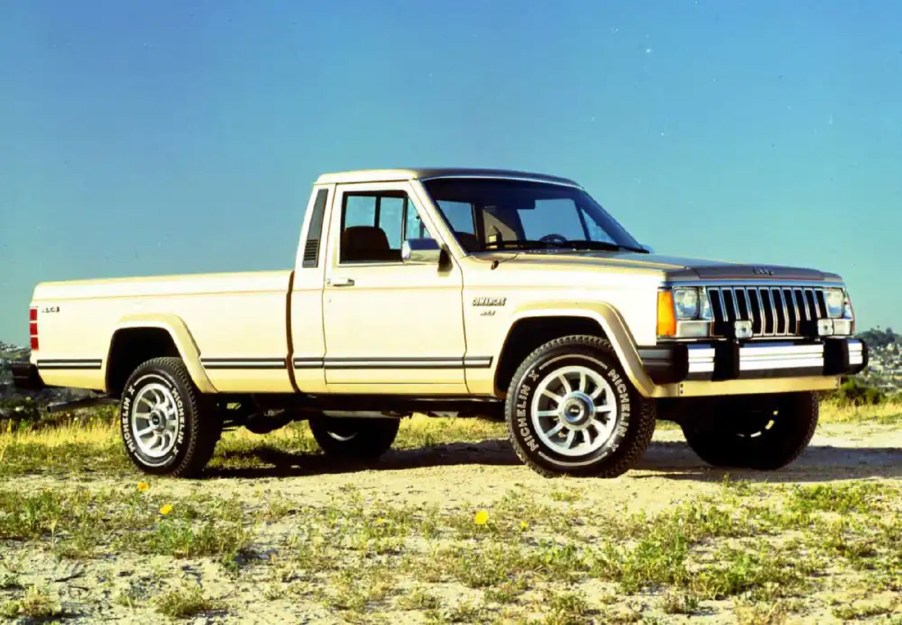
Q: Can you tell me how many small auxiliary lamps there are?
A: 2